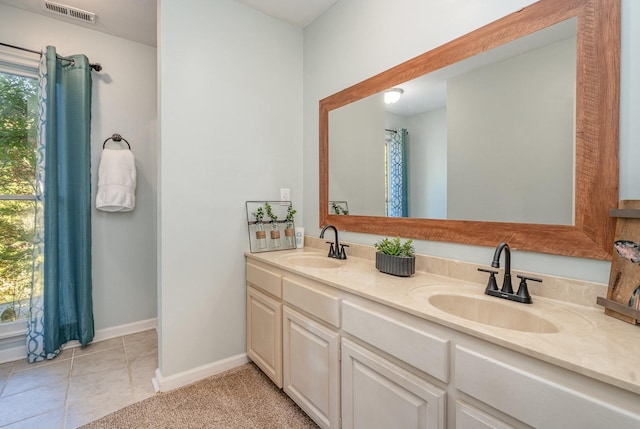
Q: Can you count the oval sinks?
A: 2